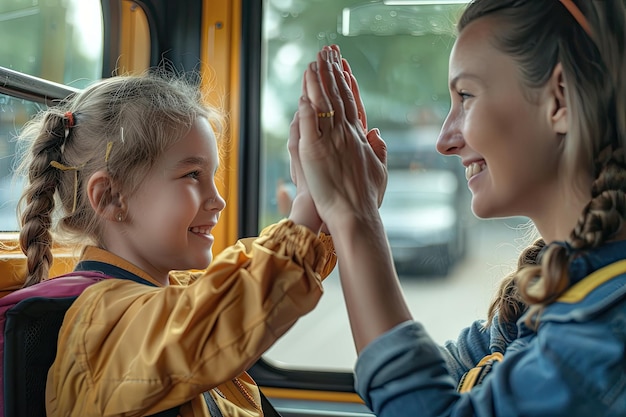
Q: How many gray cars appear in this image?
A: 1